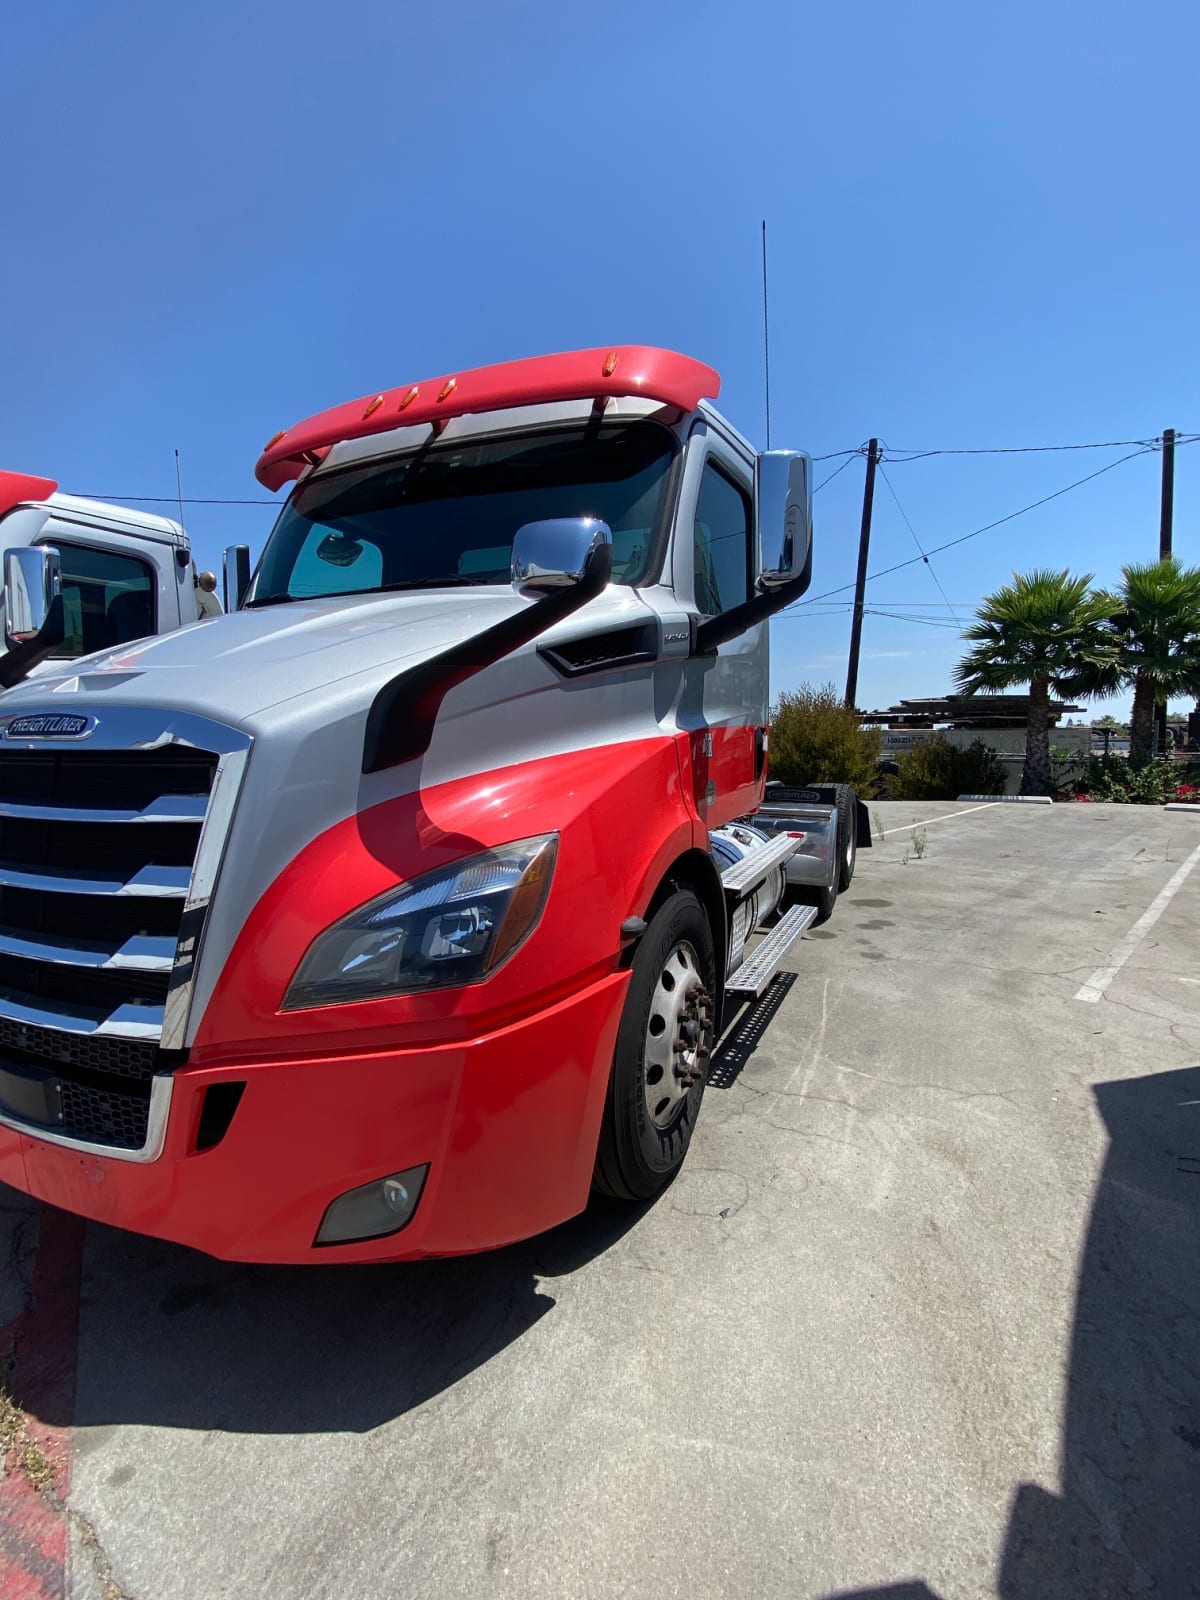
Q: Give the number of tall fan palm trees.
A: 2